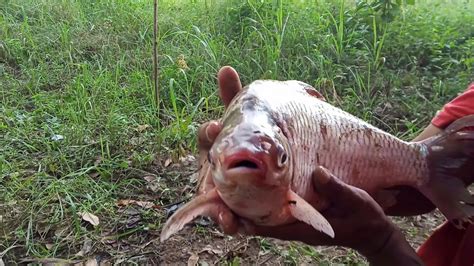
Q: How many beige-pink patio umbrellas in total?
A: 0